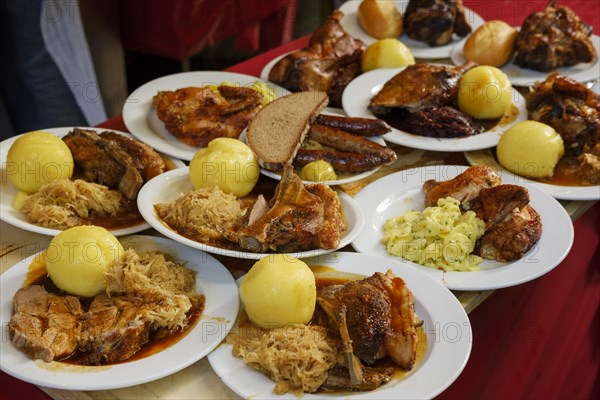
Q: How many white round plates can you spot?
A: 12